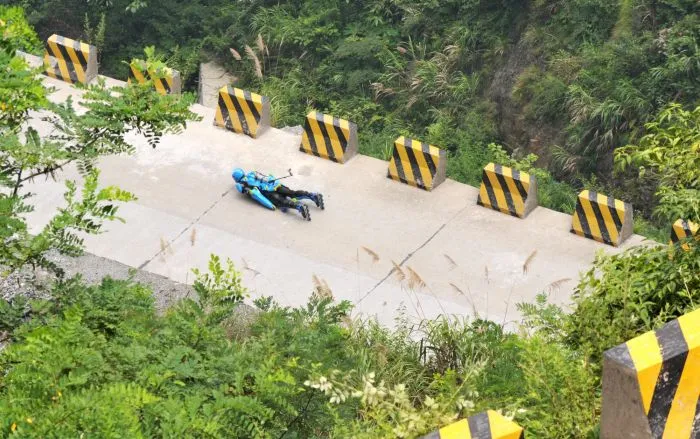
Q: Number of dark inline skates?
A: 2